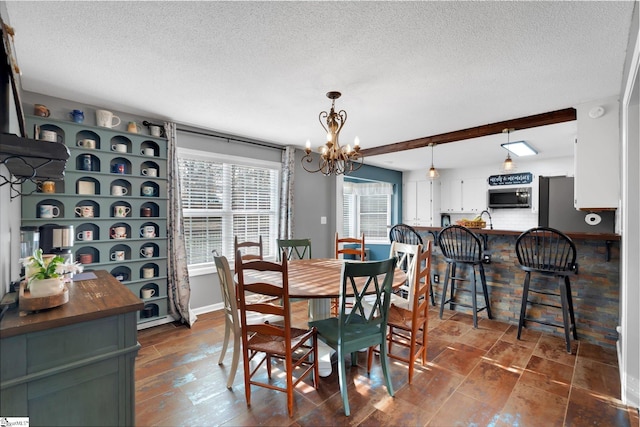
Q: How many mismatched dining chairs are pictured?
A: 8